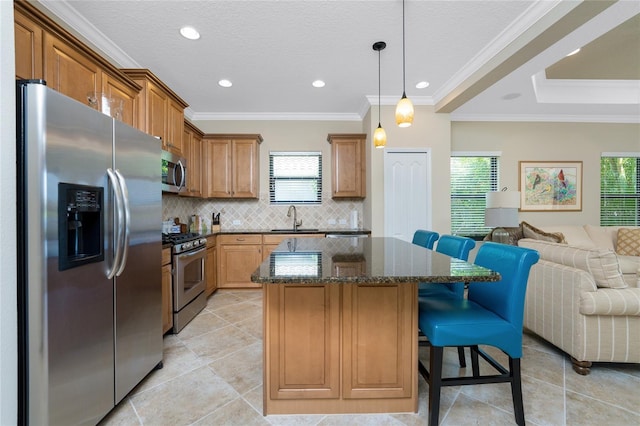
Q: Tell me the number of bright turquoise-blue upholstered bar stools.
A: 3